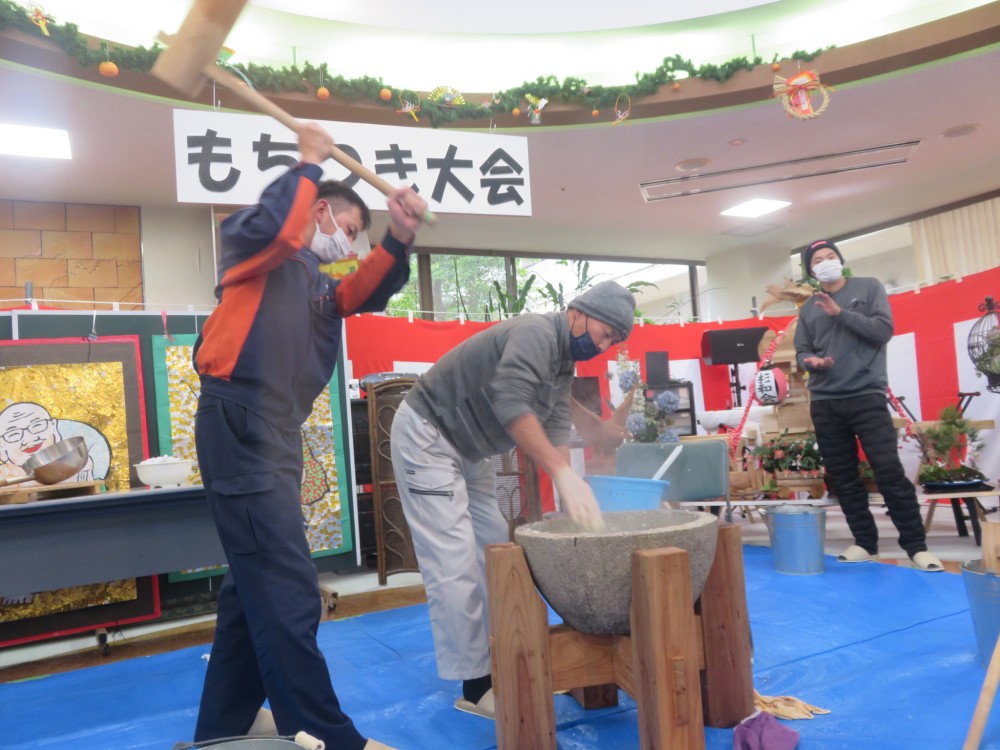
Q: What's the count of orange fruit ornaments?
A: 7